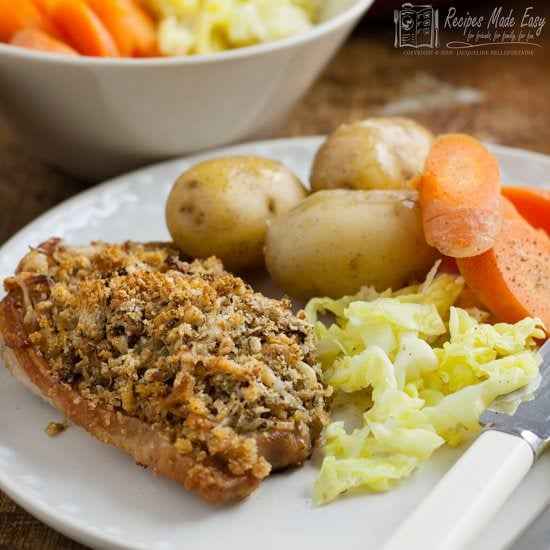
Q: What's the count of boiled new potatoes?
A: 3